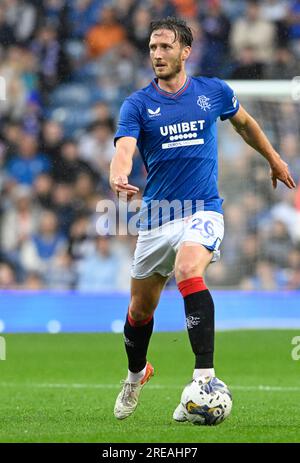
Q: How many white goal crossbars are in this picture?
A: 1